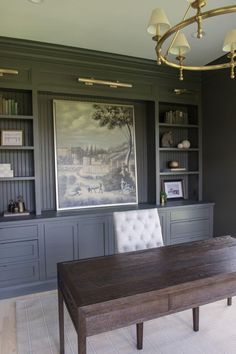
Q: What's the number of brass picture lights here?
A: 3